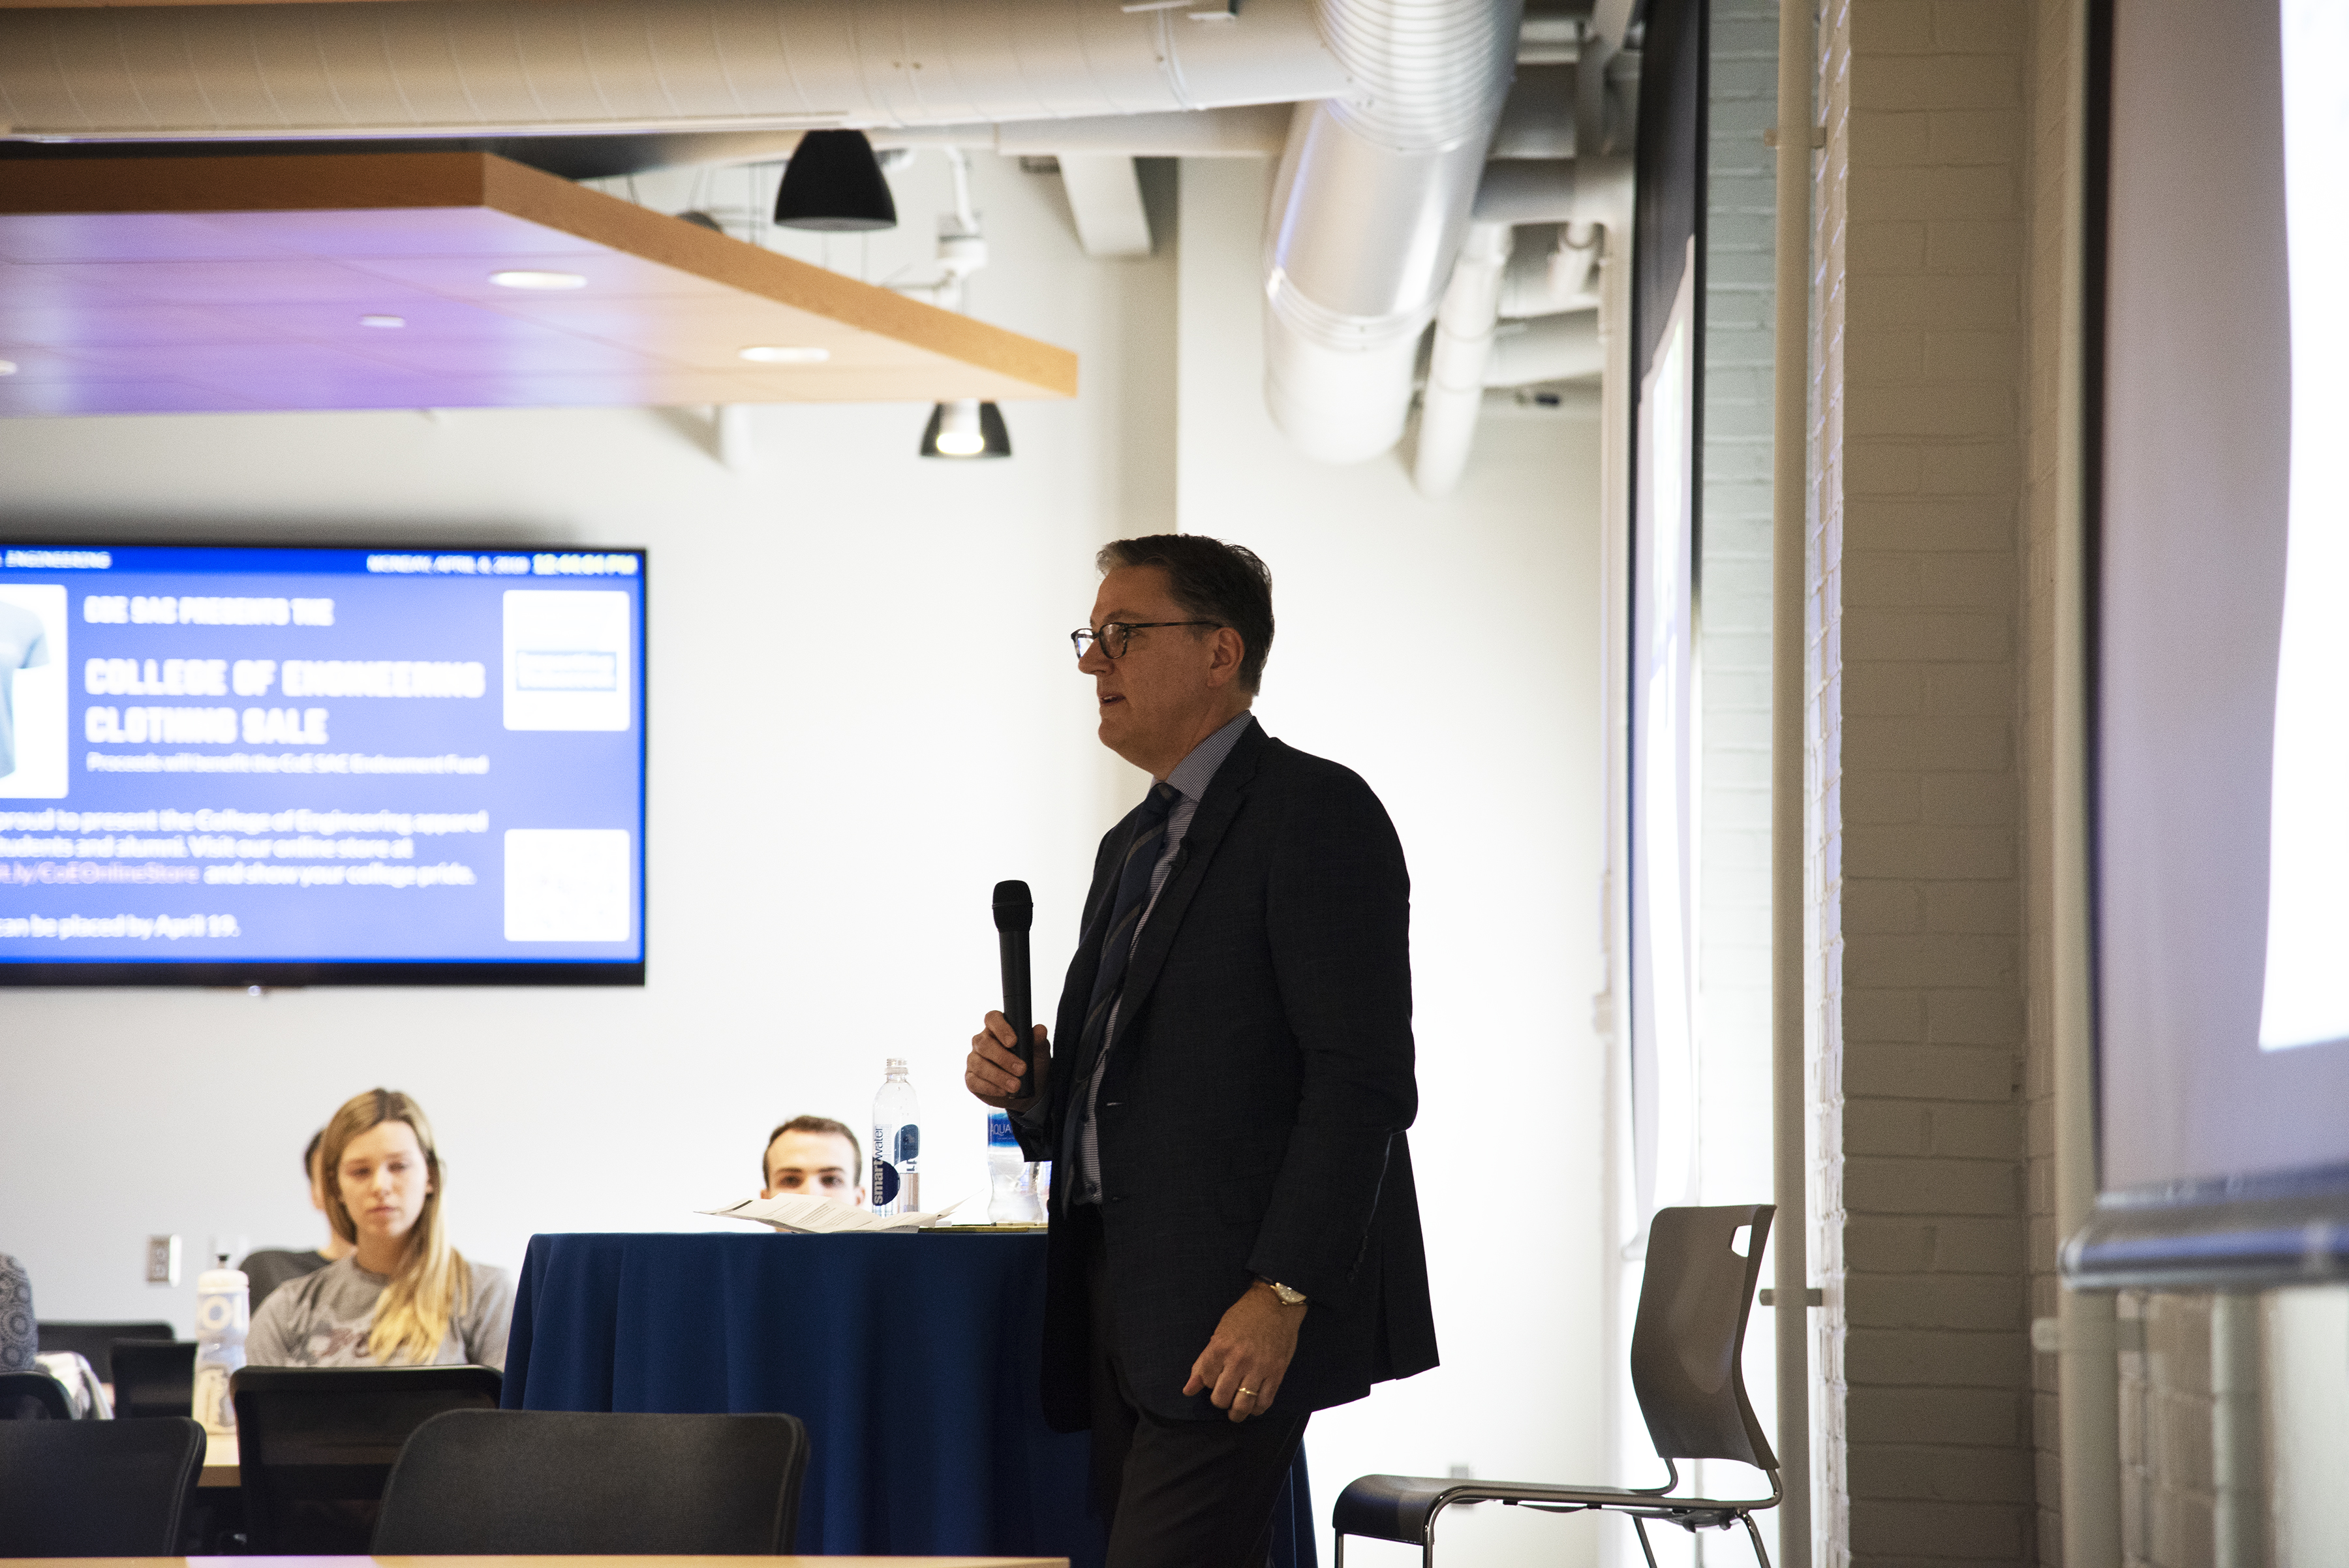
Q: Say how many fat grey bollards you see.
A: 0